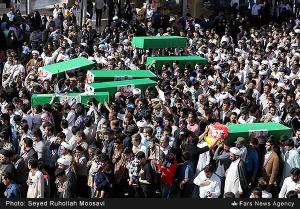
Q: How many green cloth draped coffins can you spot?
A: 7